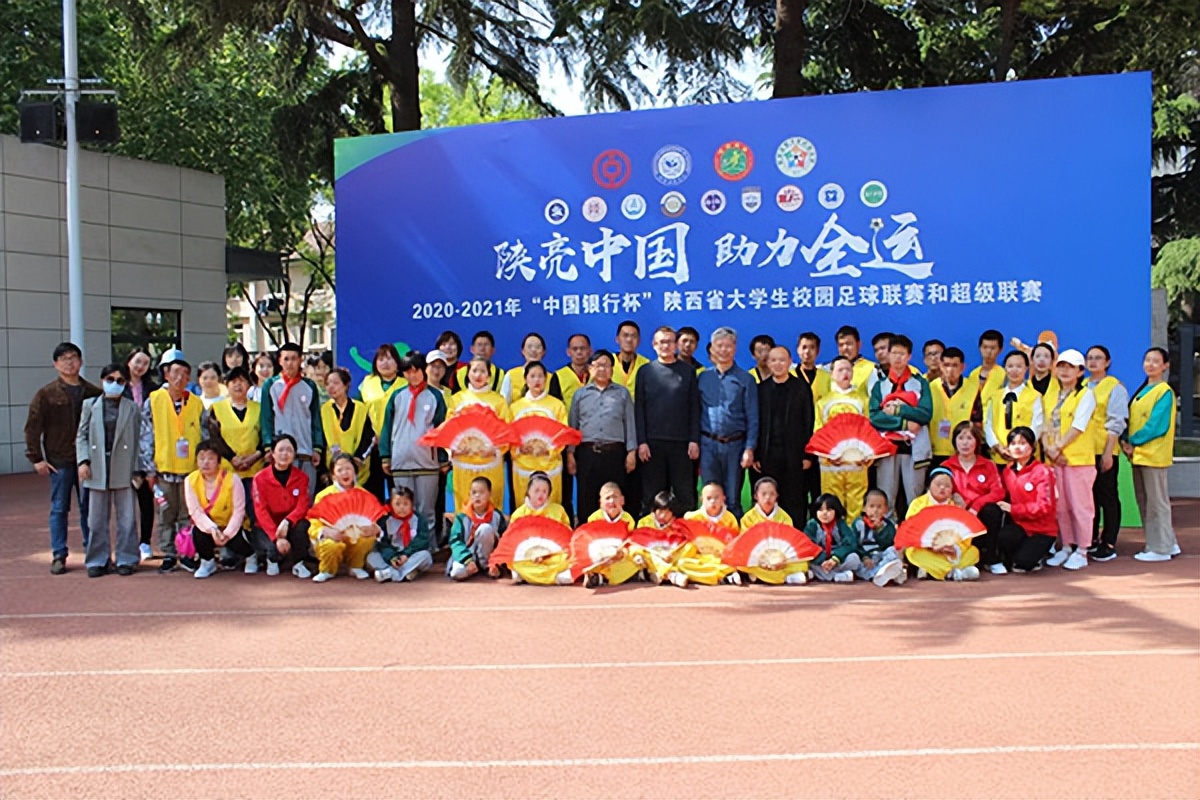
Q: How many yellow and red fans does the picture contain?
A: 10